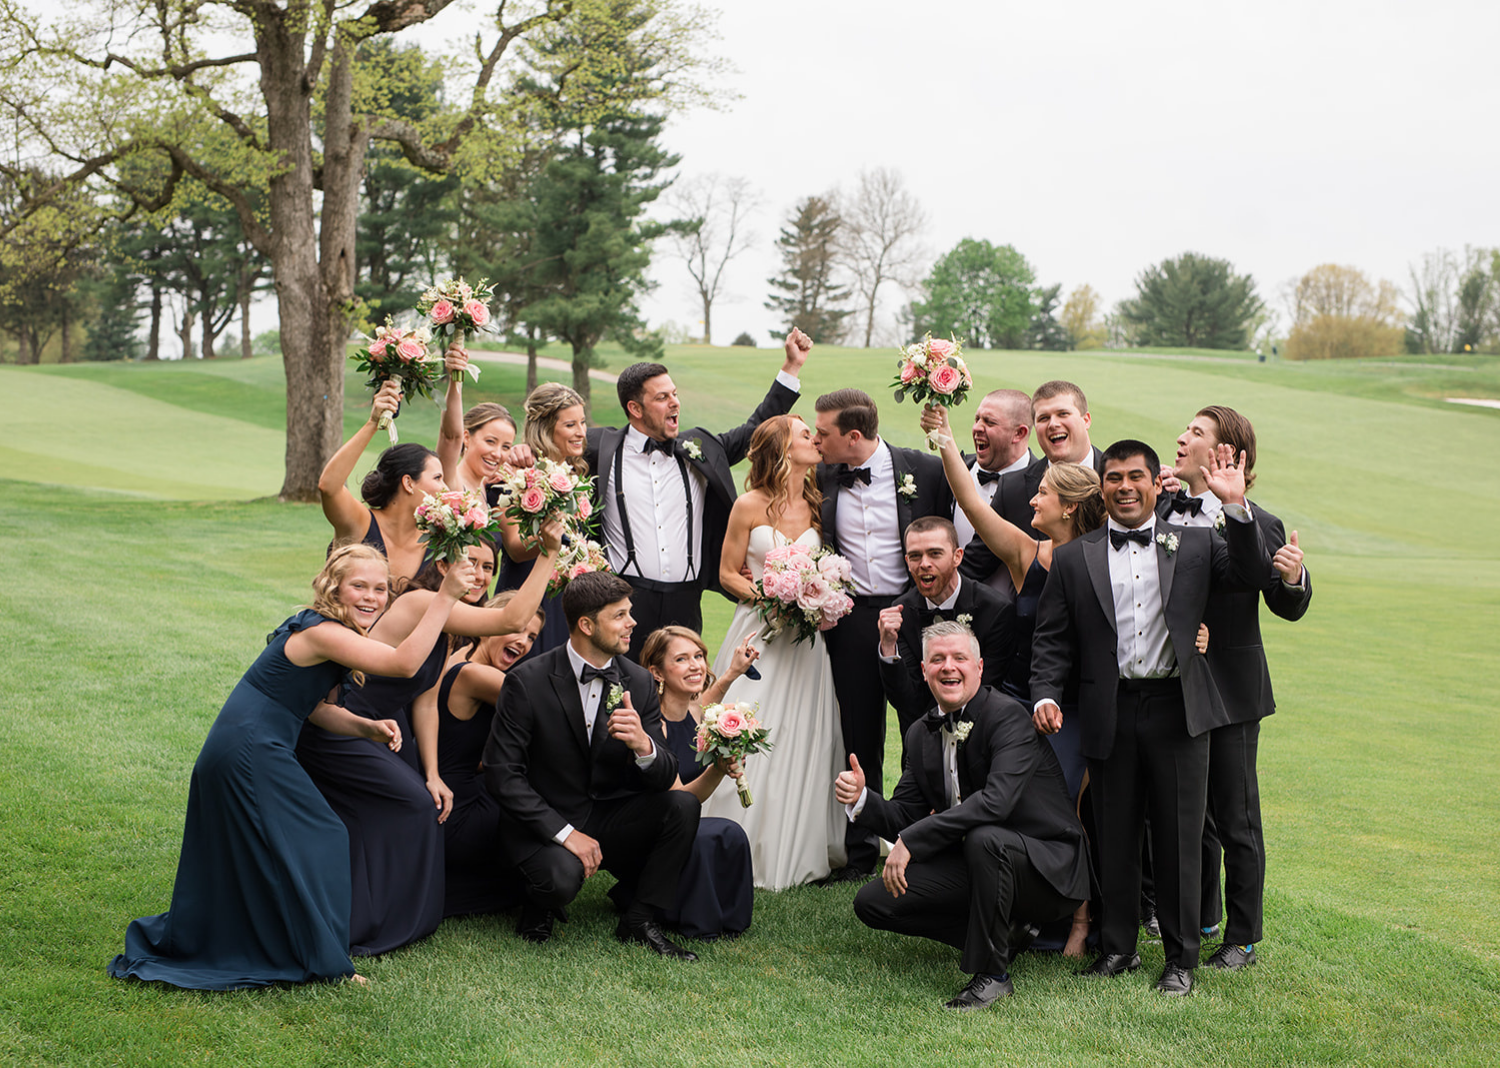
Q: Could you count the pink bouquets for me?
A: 8